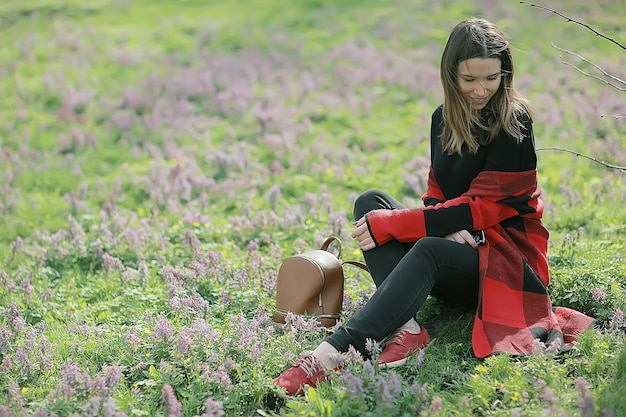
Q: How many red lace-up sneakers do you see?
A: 2